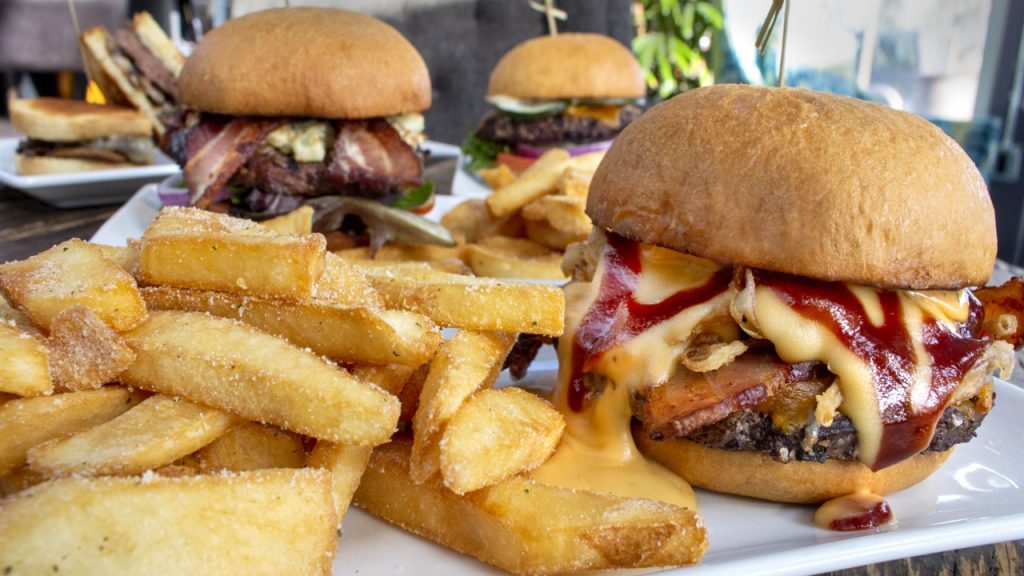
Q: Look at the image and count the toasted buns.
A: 3